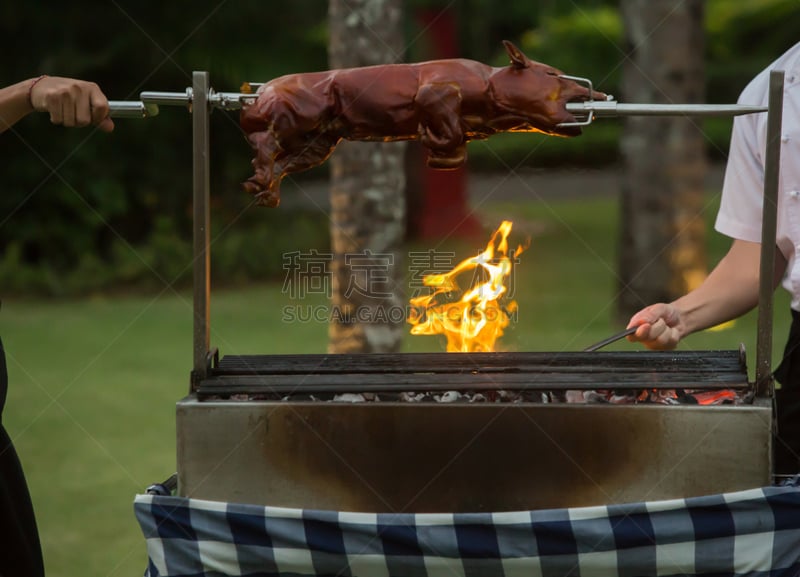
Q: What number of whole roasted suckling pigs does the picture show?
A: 1